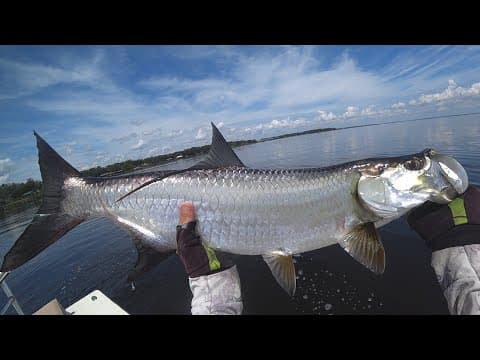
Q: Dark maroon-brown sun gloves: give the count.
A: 2